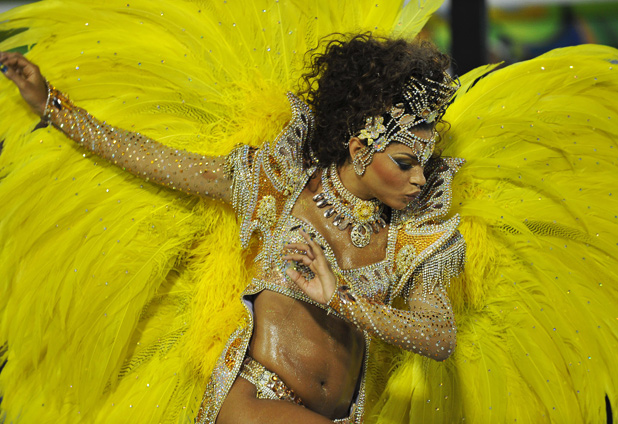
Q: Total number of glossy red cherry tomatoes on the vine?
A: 0